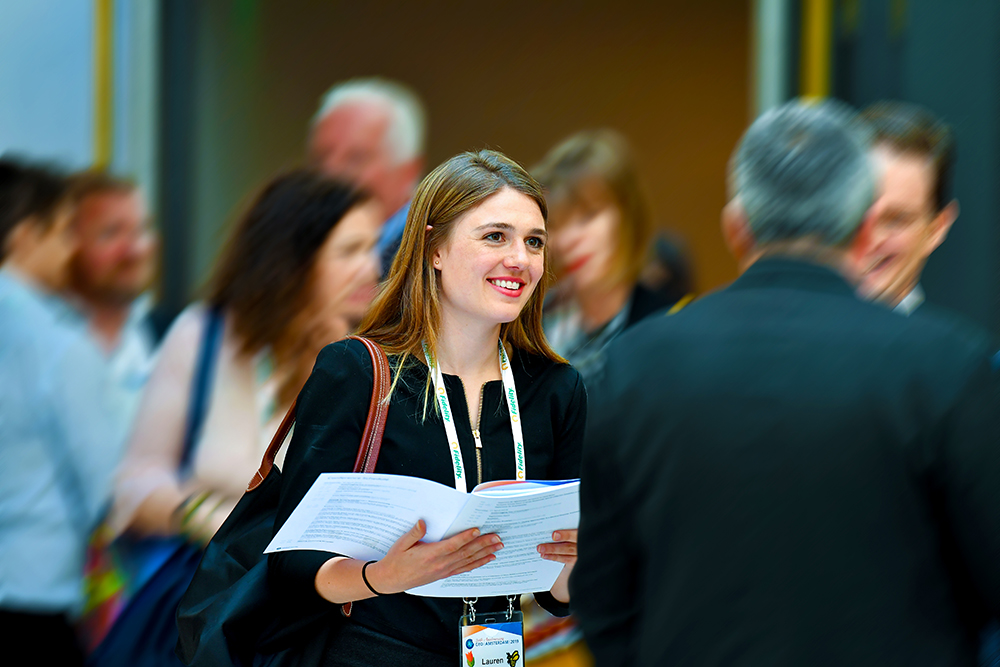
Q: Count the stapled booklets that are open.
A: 1